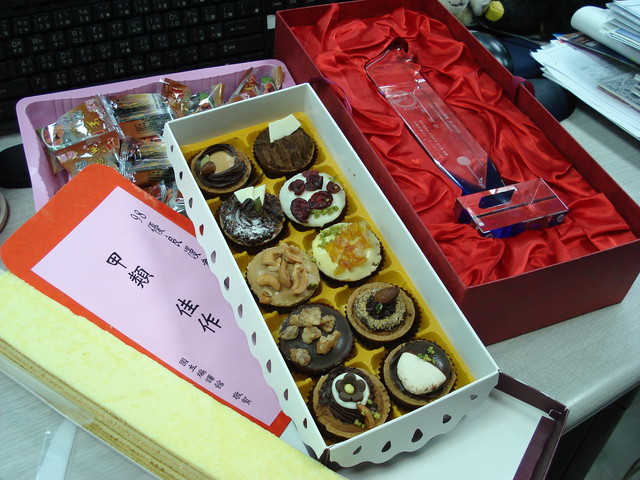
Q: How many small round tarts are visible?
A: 10